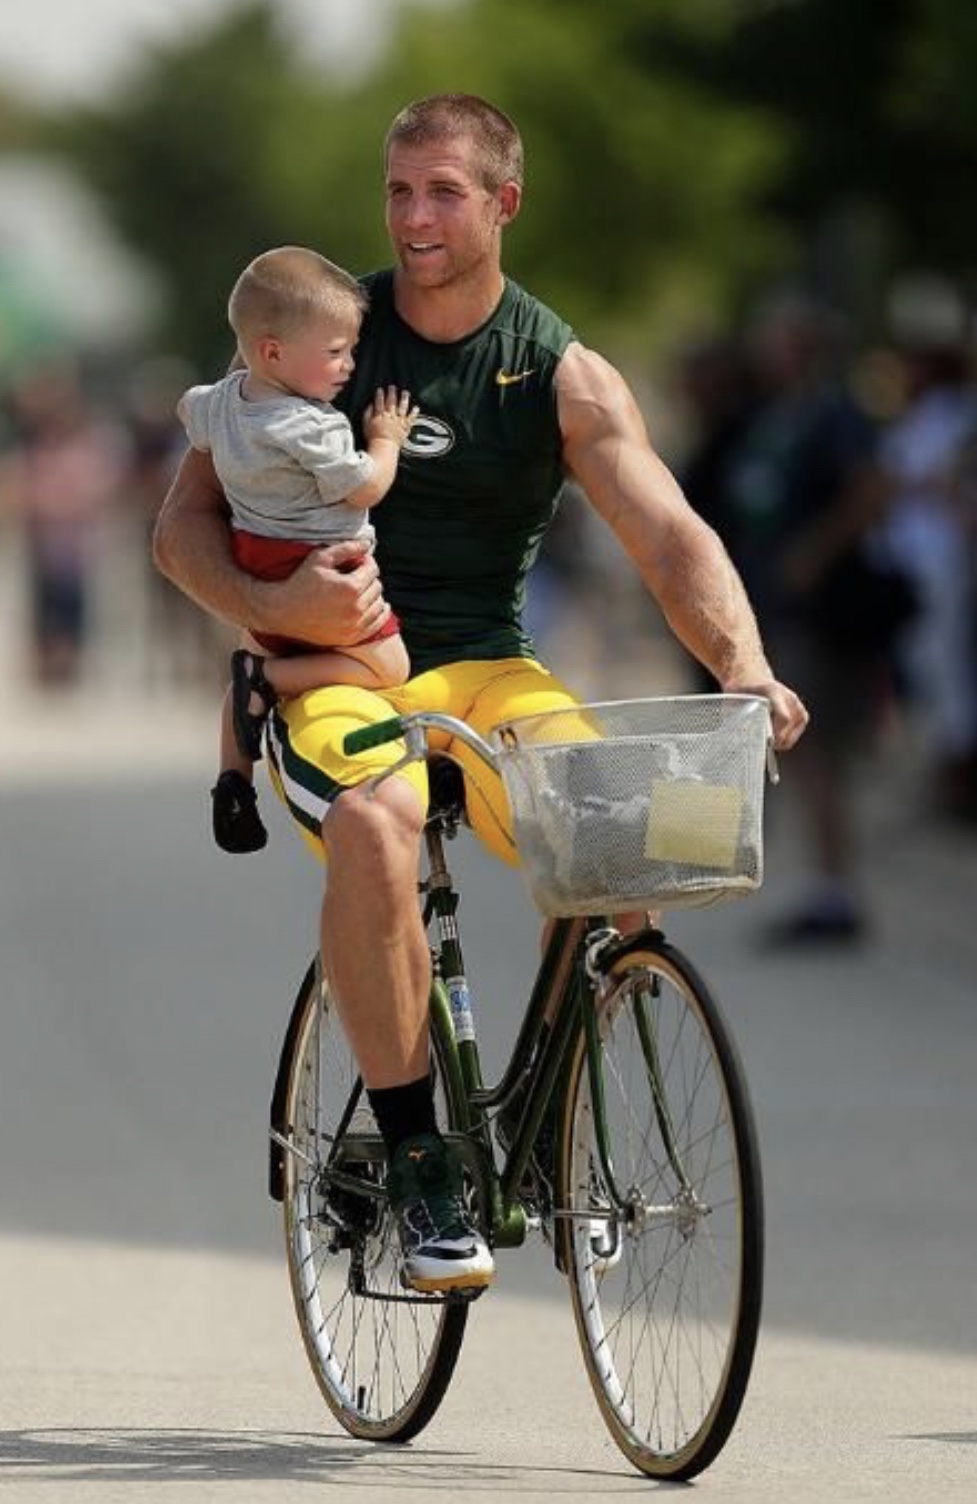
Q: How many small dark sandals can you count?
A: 2